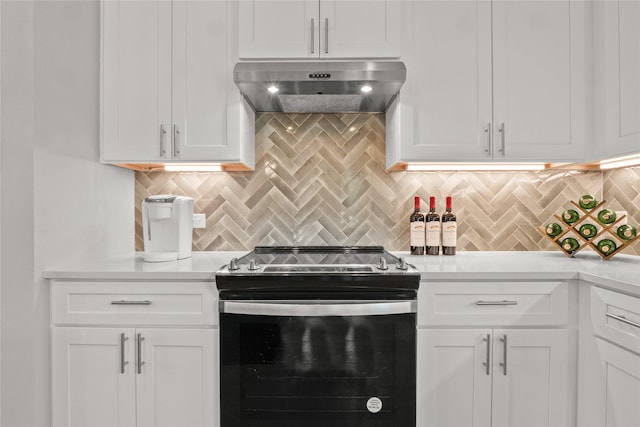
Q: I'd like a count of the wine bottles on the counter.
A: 11